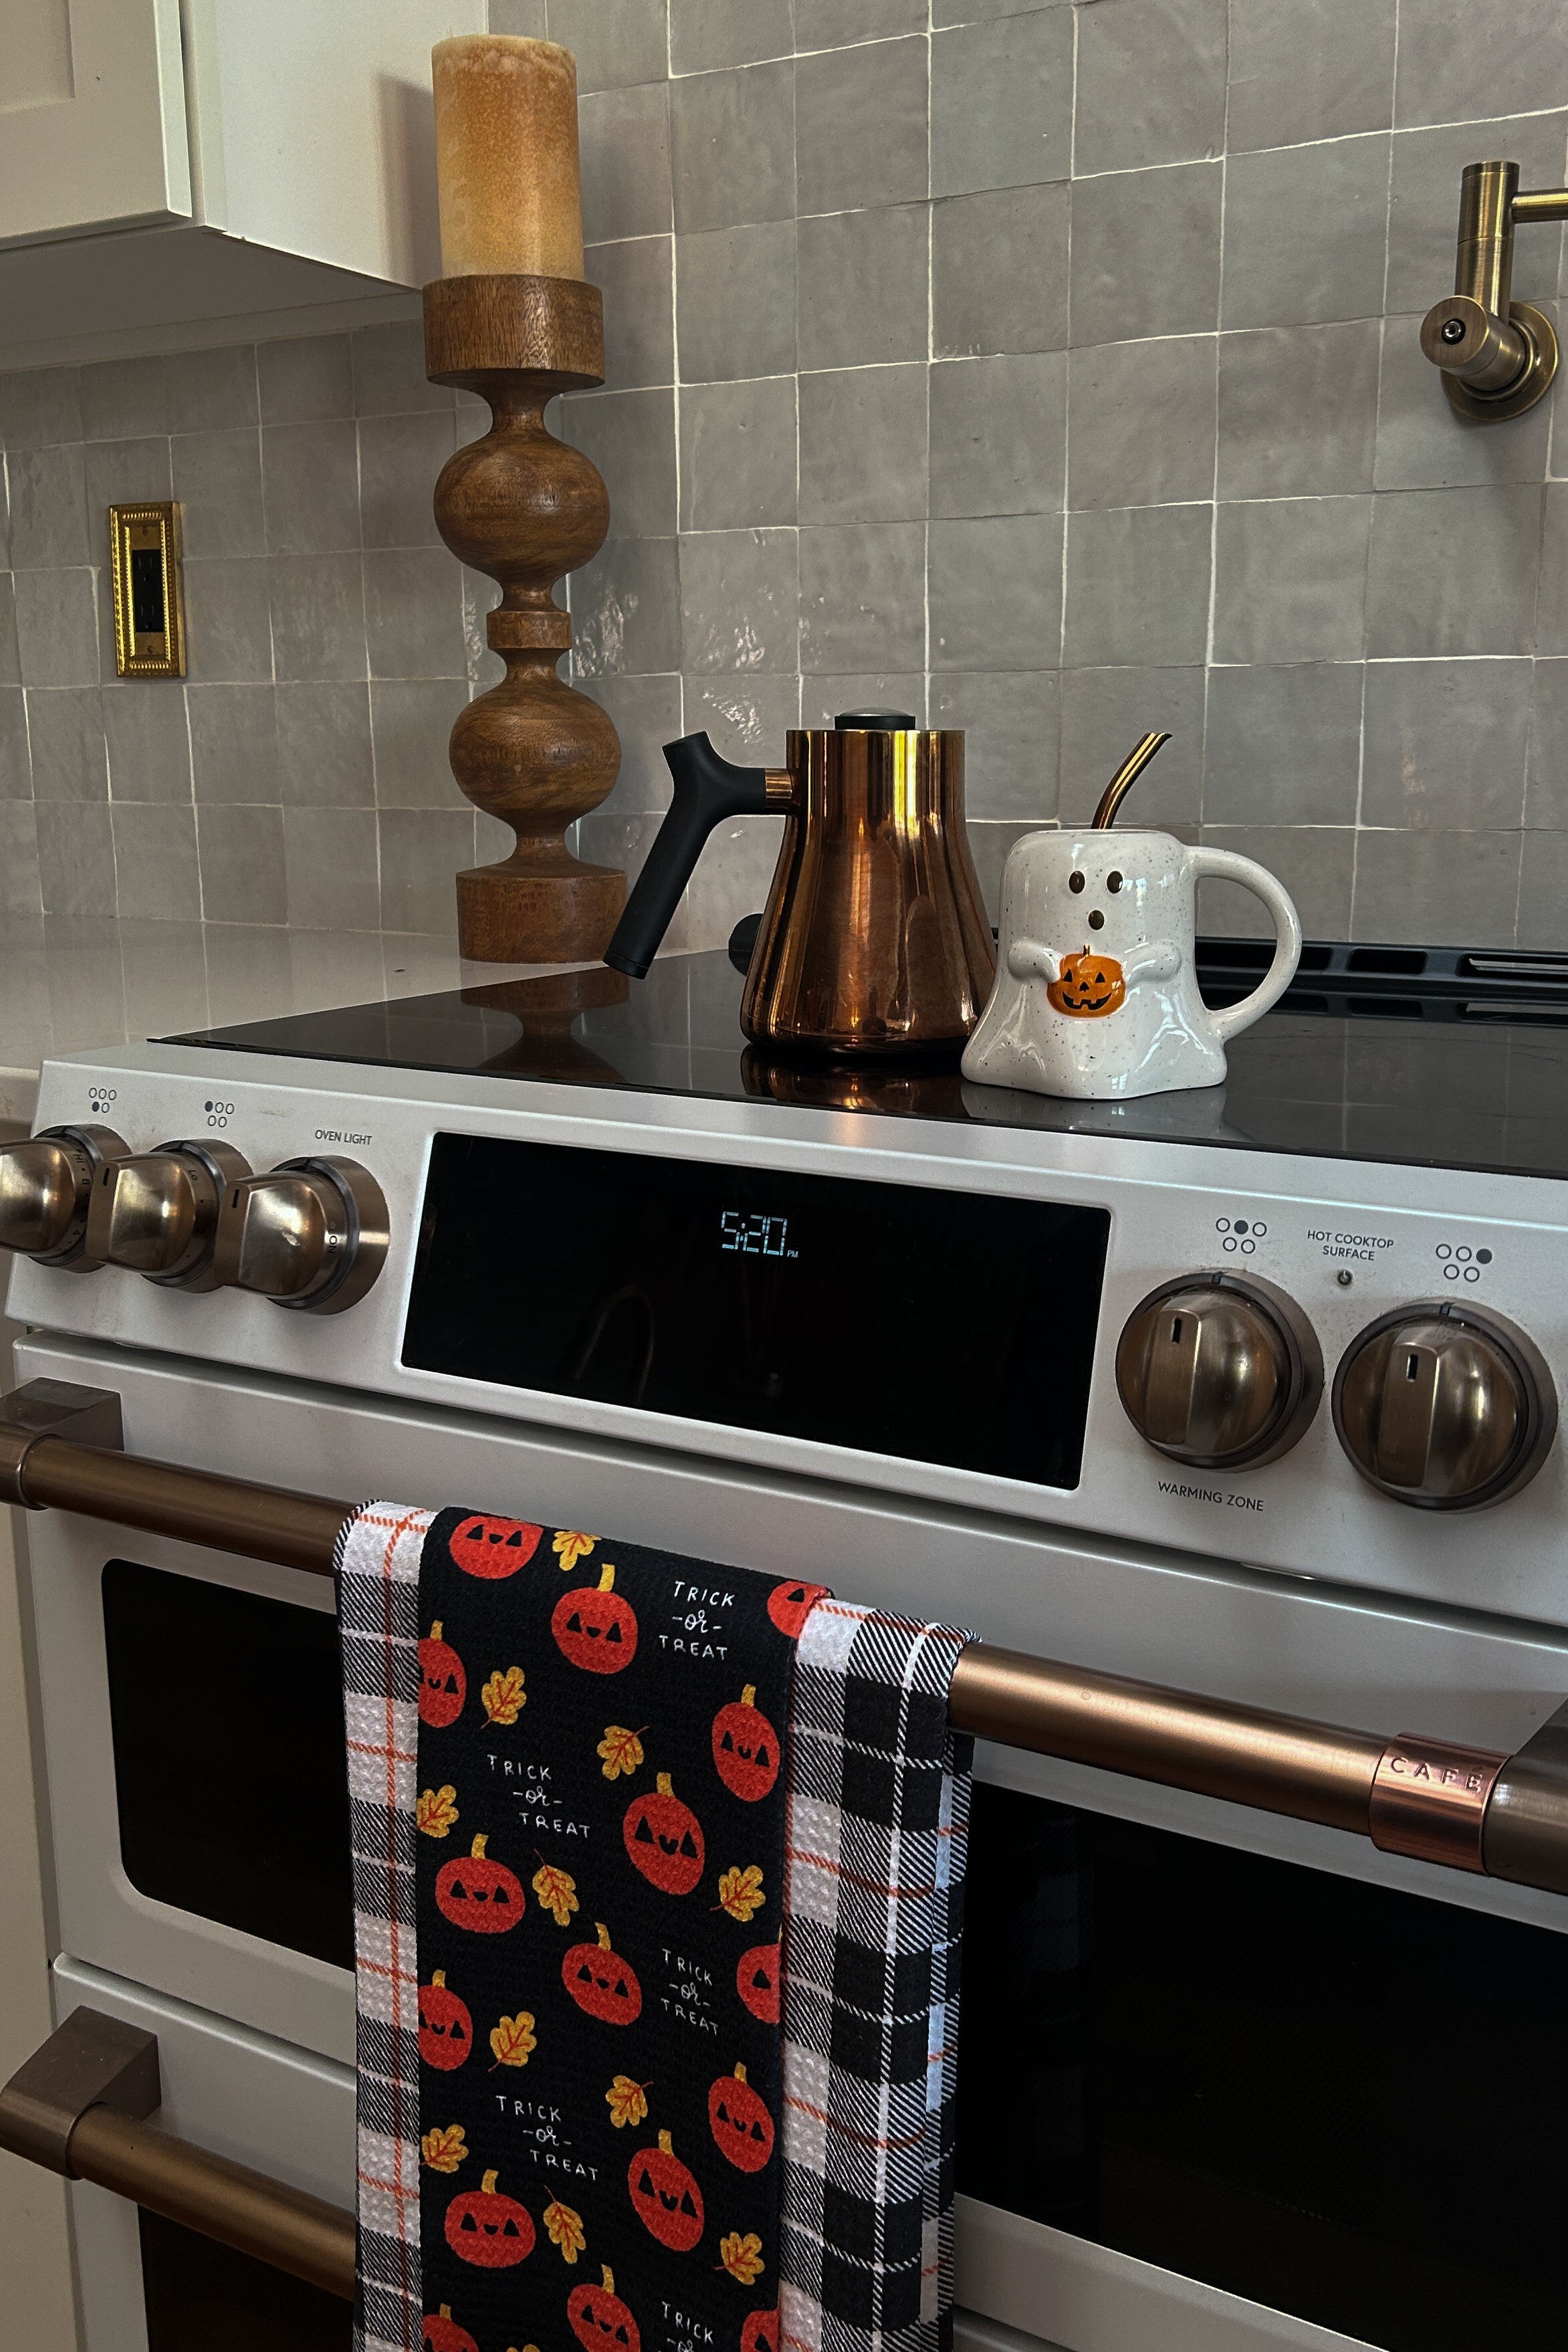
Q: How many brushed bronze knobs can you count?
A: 5